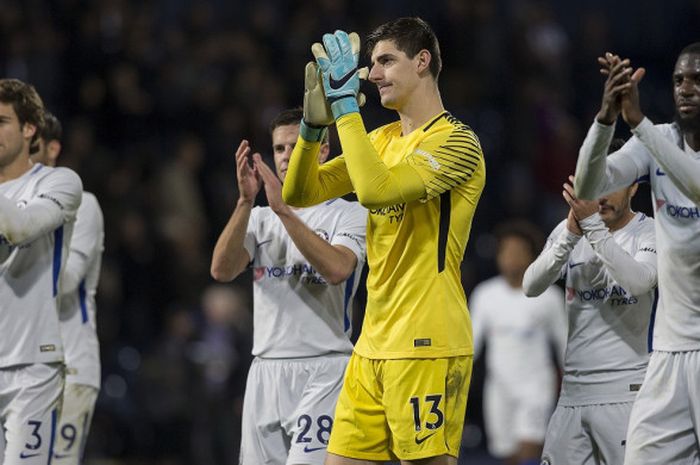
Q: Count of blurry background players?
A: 1